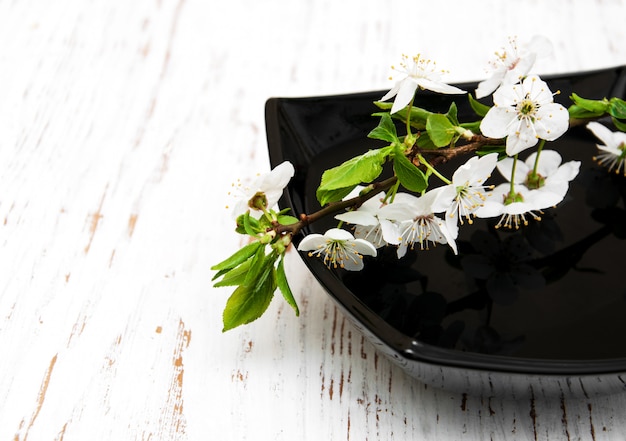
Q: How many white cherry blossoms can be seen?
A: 11